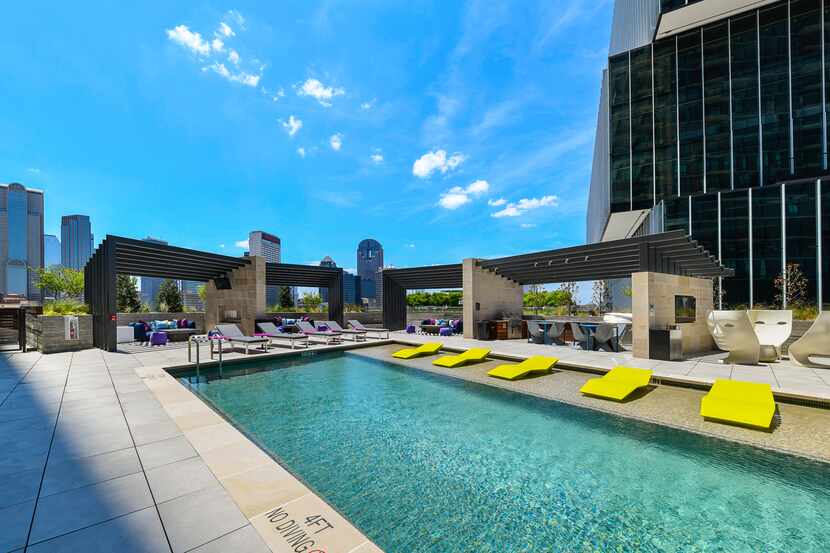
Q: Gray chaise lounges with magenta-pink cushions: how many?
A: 5